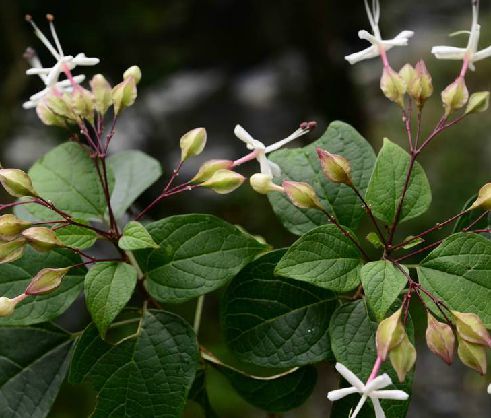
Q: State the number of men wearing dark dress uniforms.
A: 0